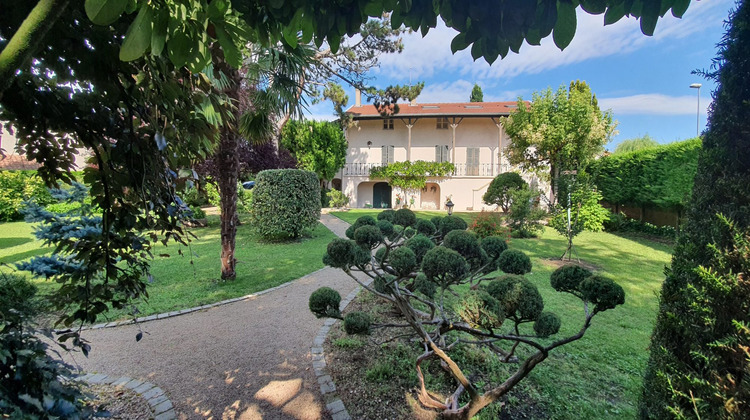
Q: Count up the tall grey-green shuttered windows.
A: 3